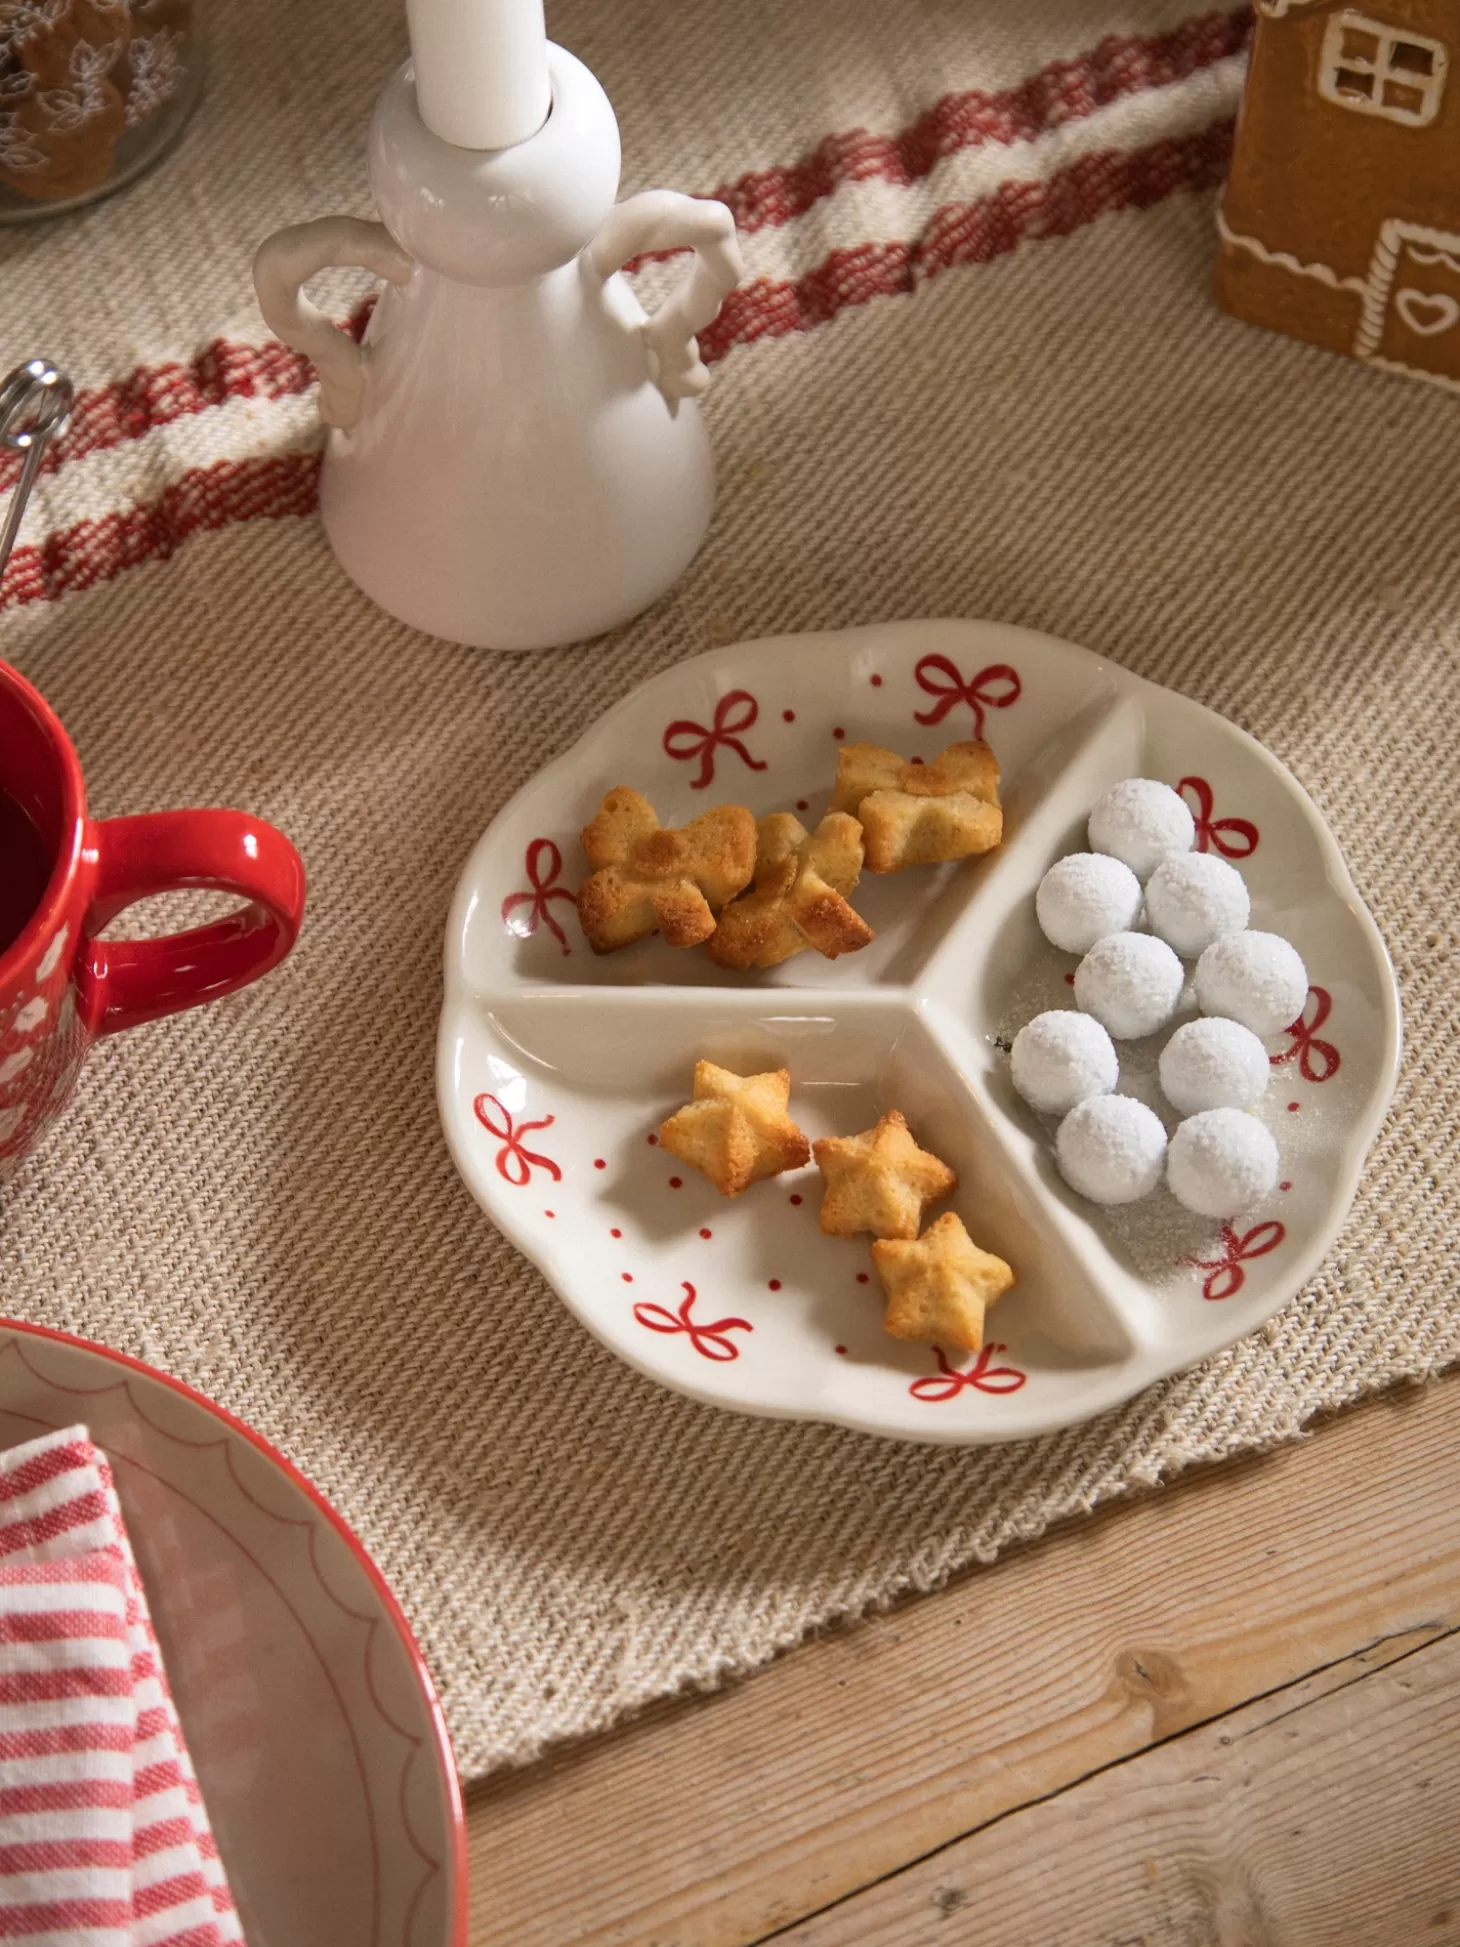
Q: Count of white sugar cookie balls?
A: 9